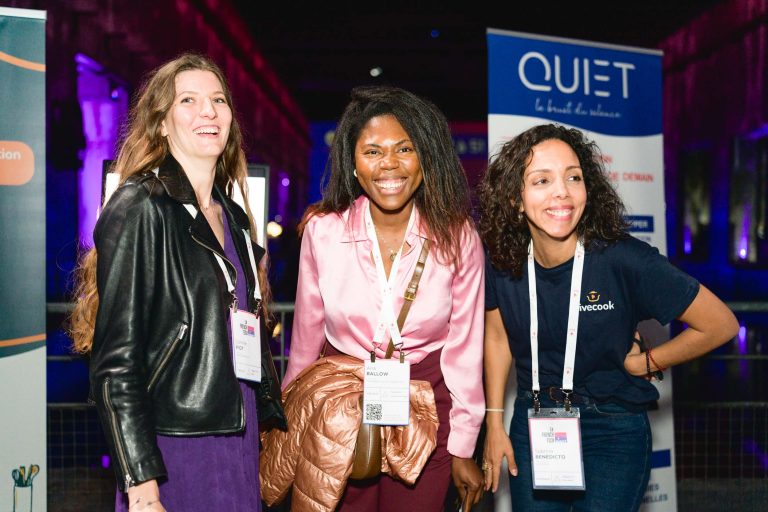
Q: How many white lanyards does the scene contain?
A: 3